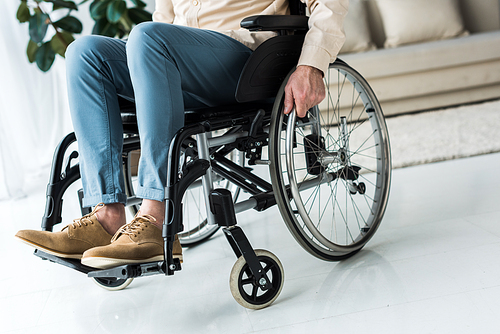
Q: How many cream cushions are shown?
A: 2